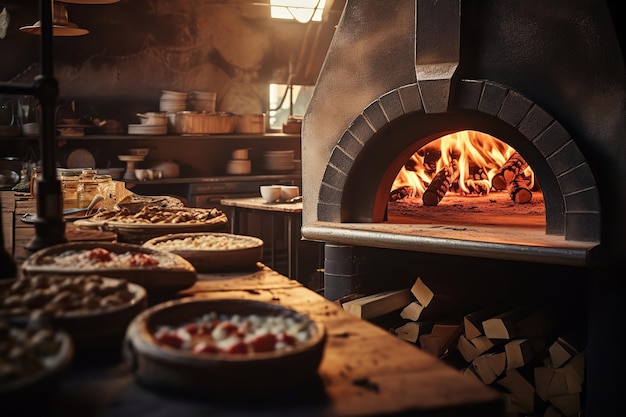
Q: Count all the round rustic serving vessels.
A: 6